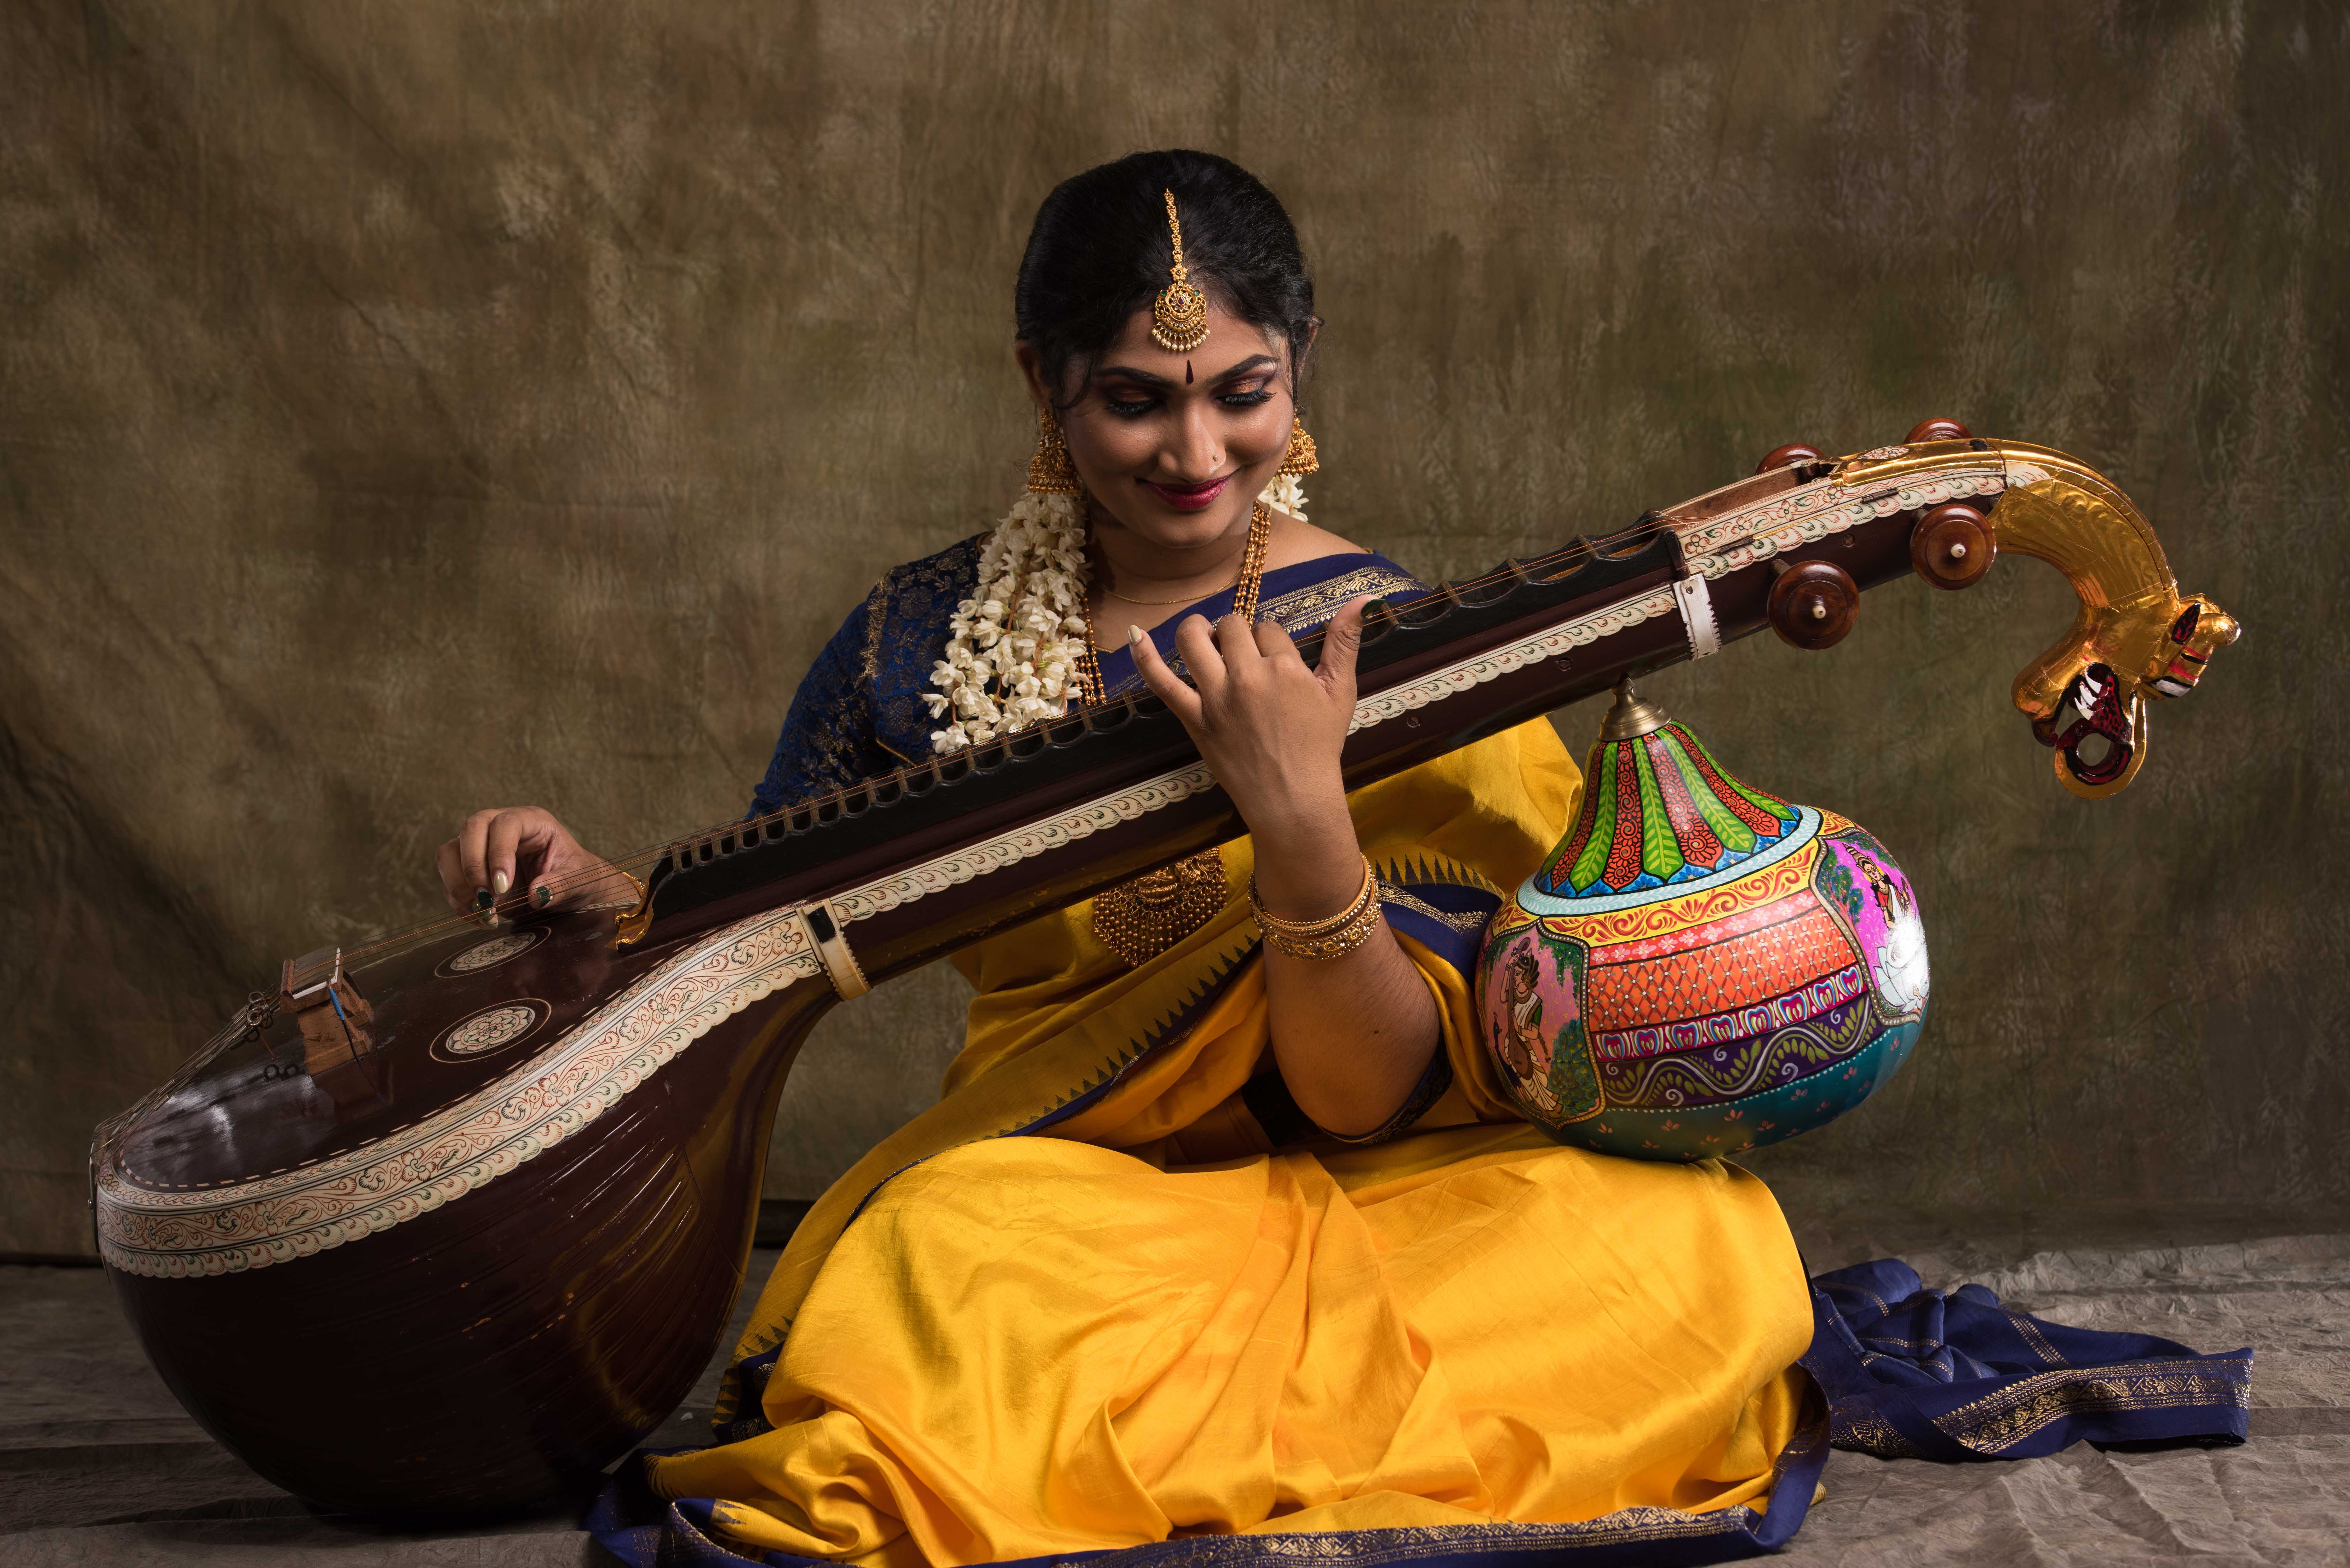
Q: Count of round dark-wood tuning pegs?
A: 4